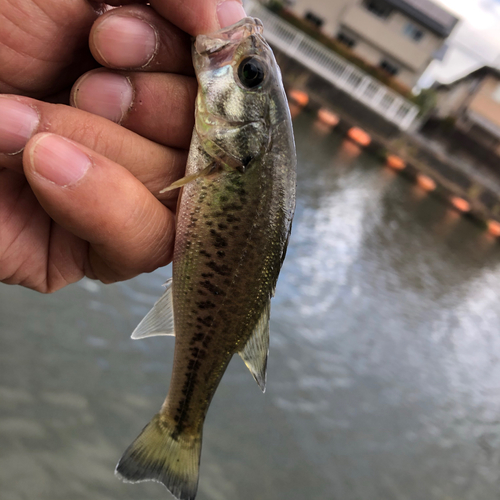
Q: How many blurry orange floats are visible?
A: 7